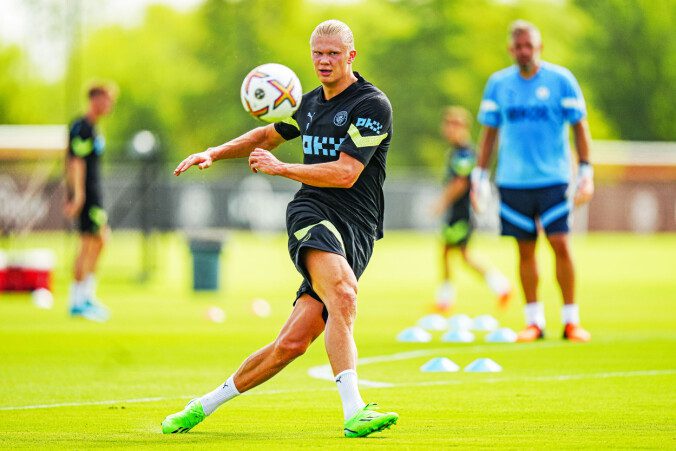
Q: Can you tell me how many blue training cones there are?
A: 8